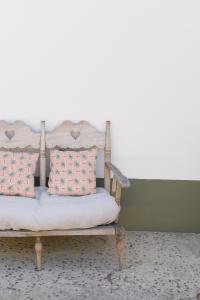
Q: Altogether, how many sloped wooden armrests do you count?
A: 1